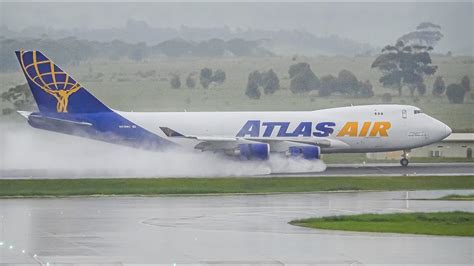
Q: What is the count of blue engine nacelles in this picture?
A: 2